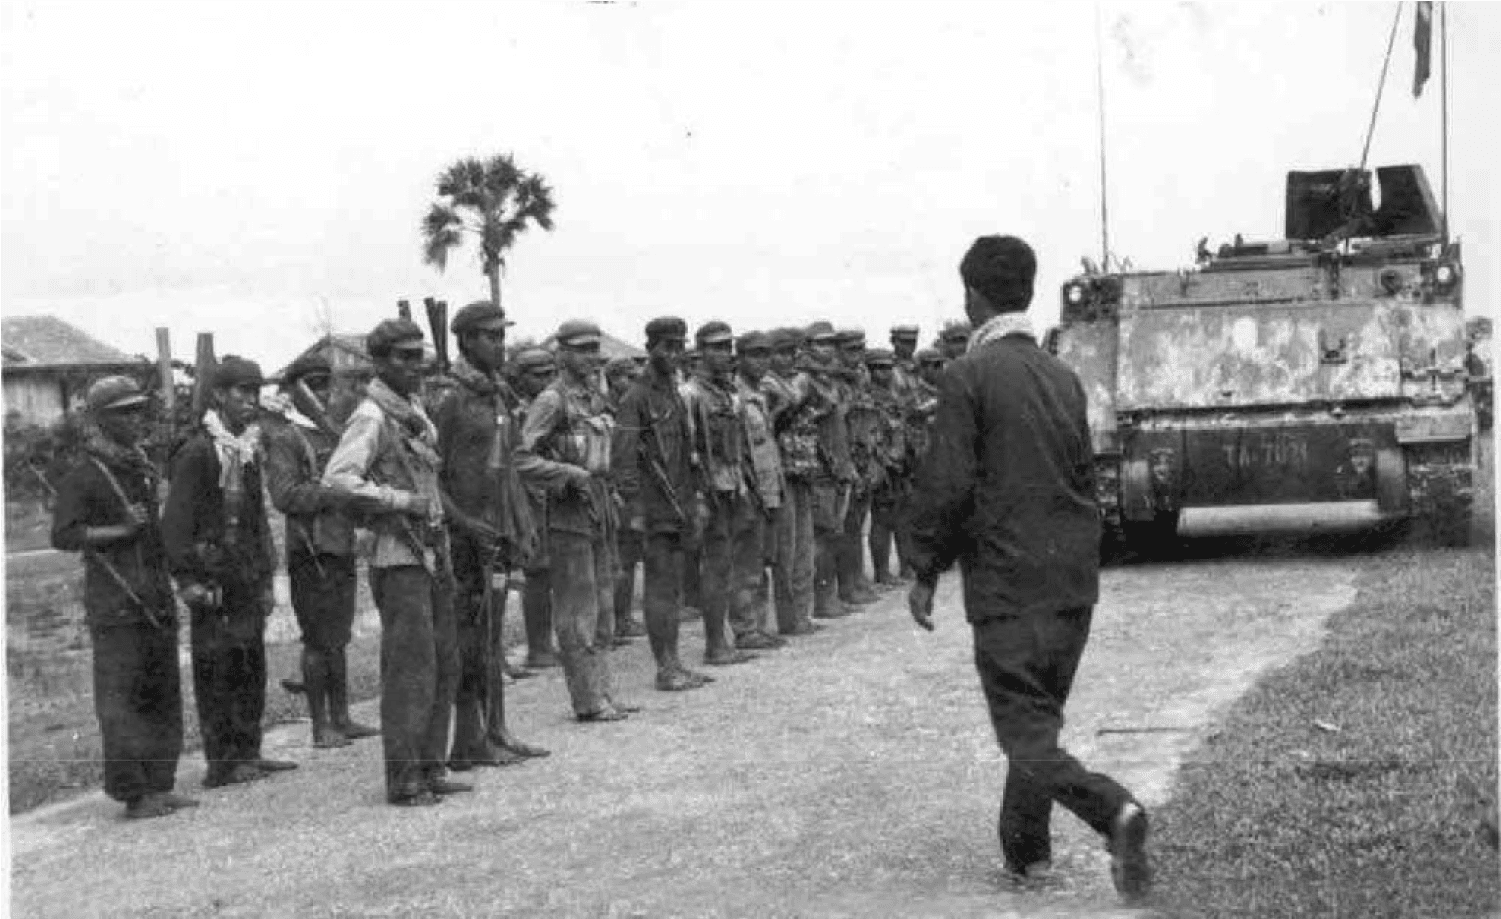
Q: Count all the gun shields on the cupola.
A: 2